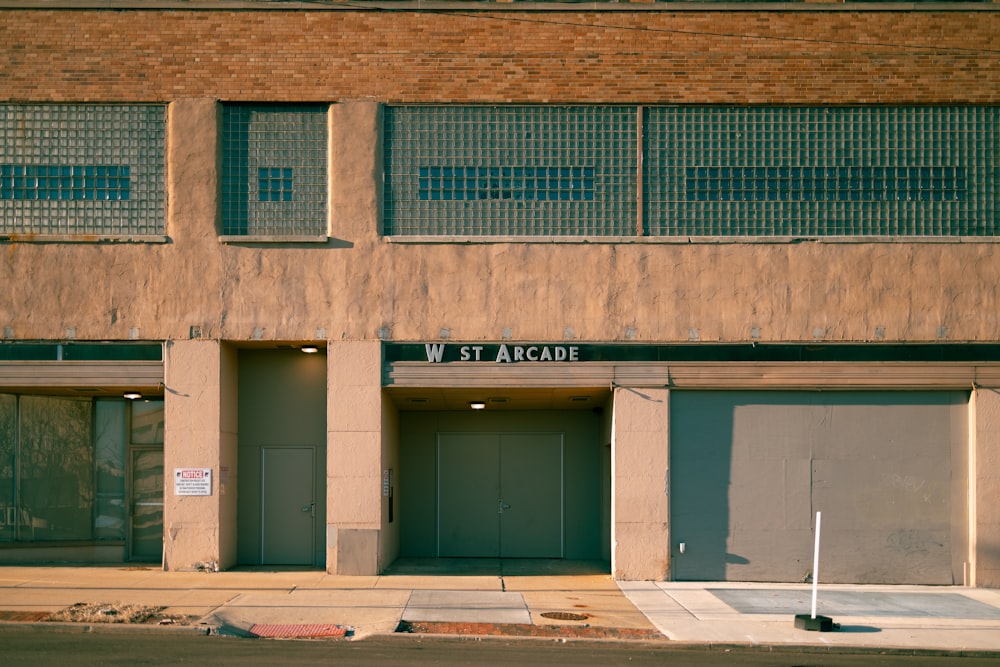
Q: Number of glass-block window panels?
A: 4